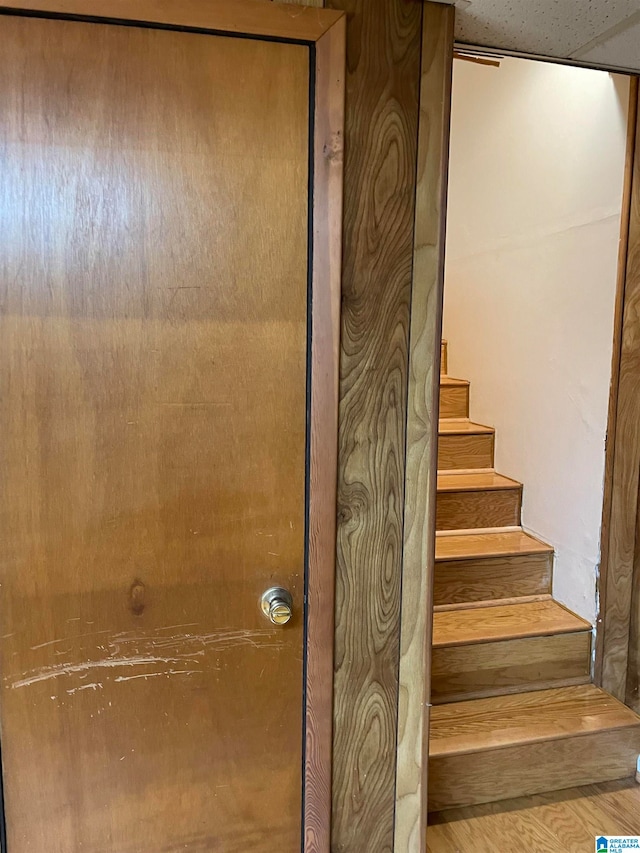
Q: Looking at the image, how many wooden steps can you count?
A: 7